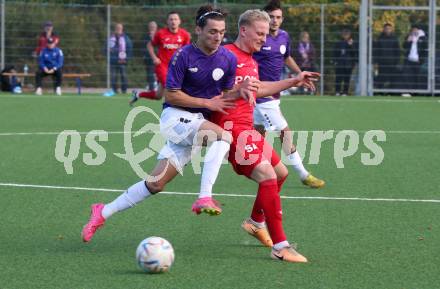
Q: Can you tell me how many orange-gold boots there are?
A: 2